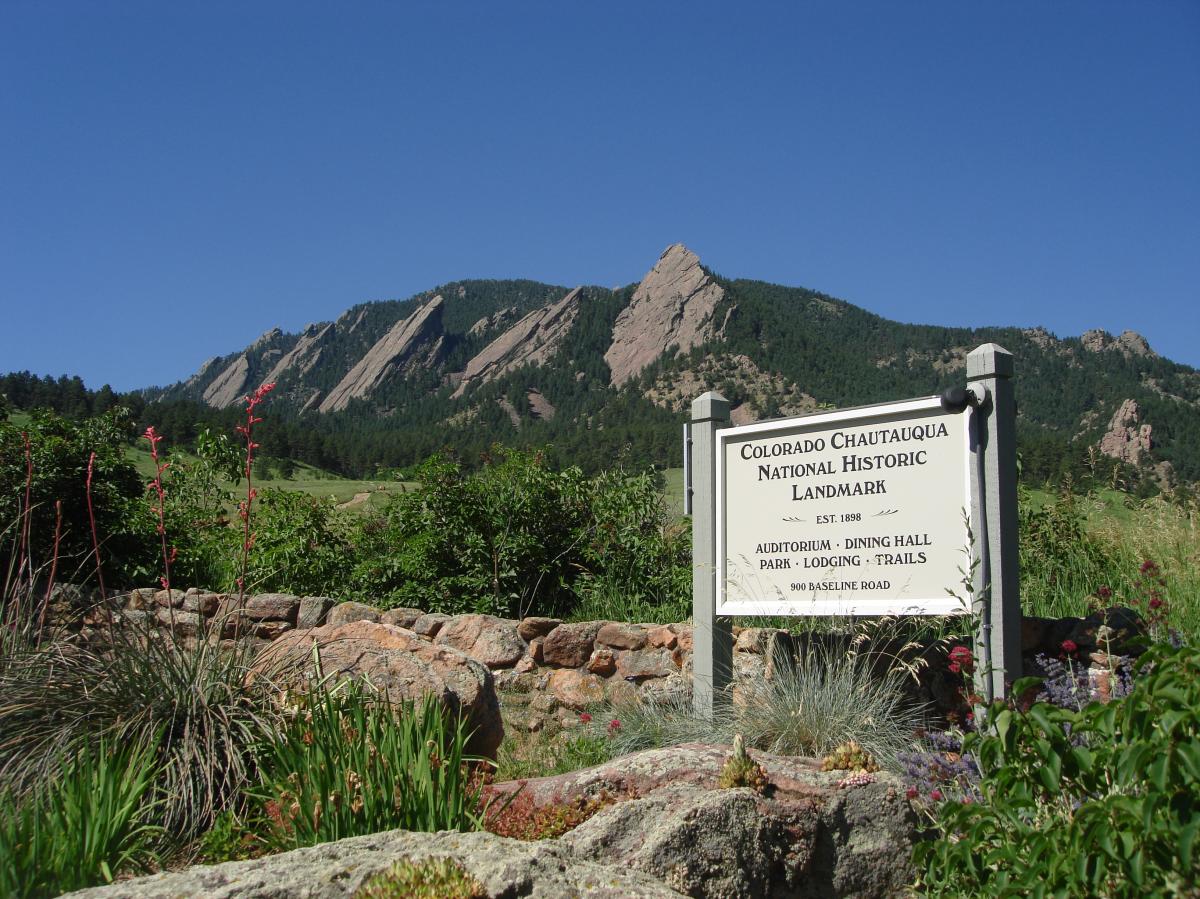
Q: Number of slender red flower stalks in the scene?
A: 5